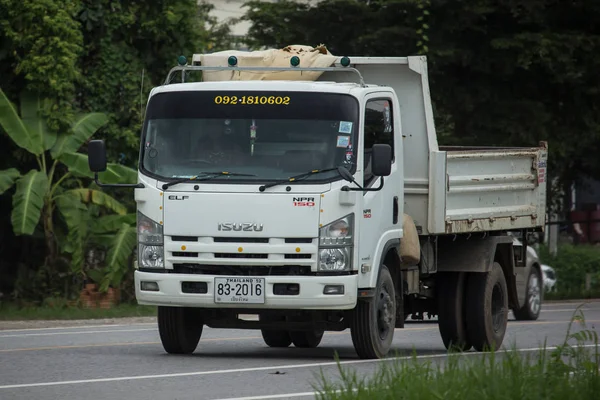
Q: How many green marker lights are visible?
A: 4